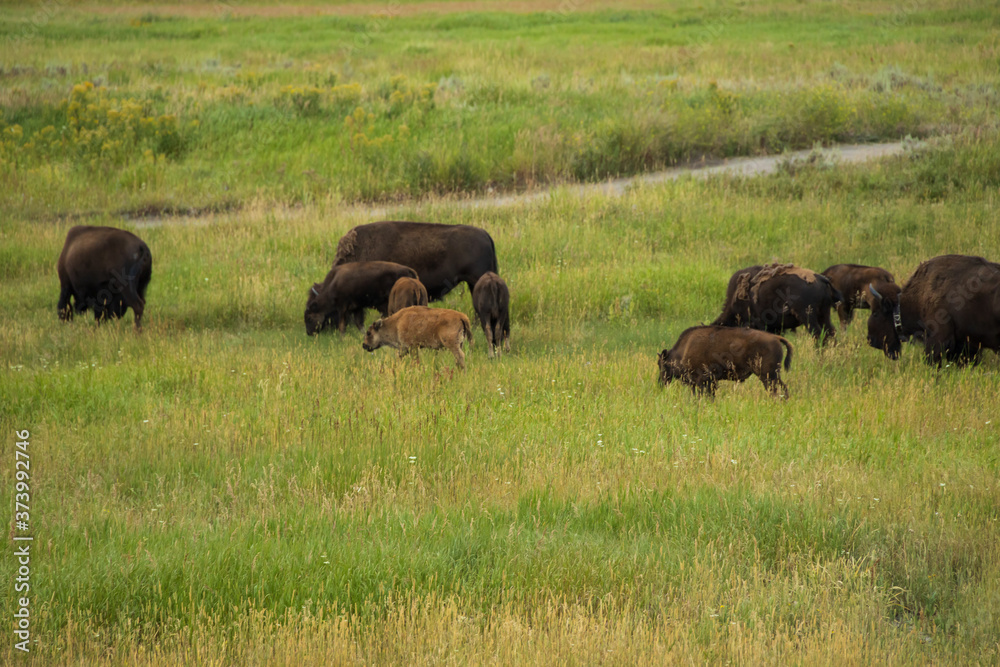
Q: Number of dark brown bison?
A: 8